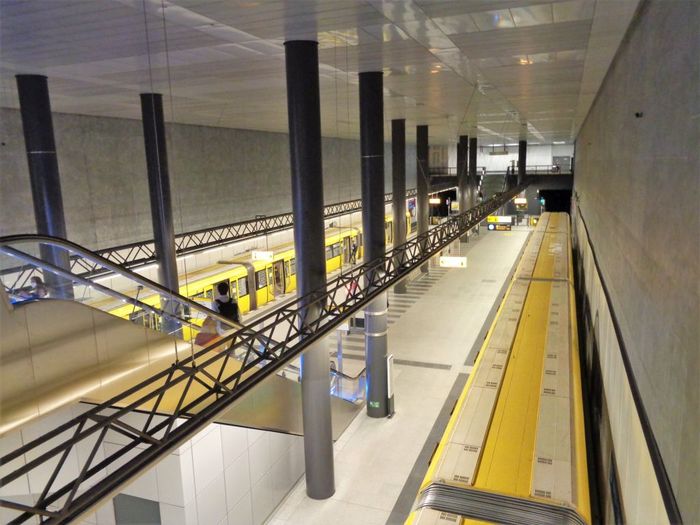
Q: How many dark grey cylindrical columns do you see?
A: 9